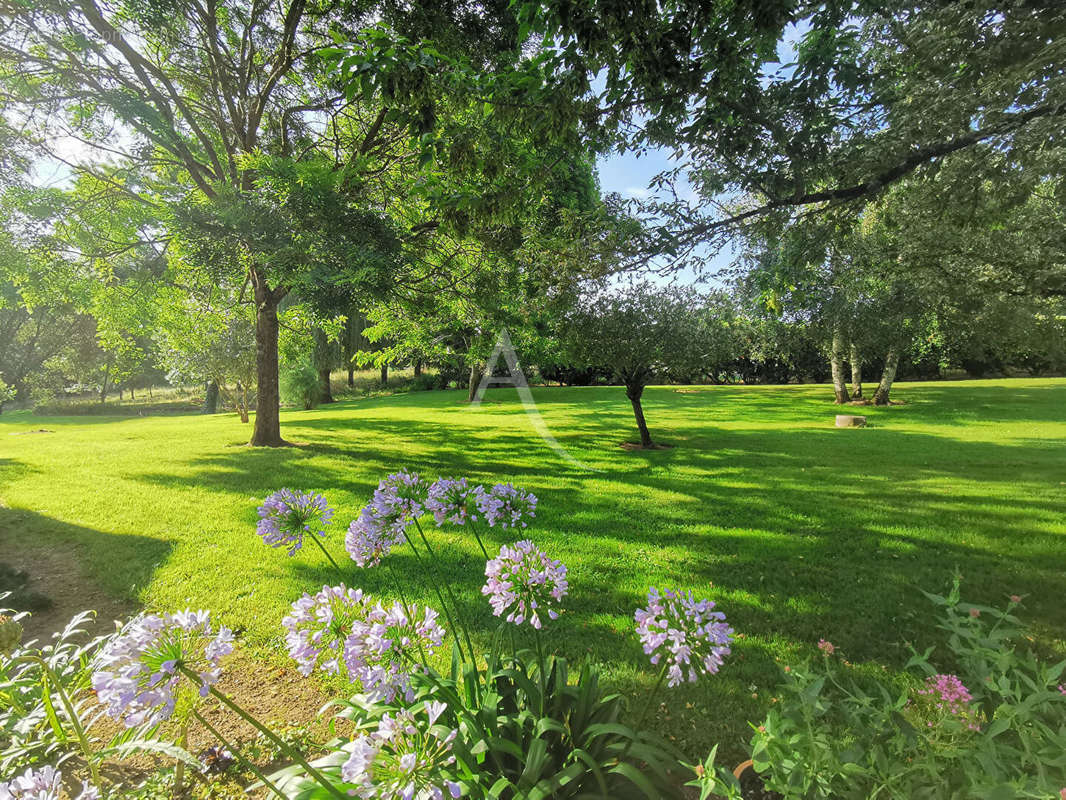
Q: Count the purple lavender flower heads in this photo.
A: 12